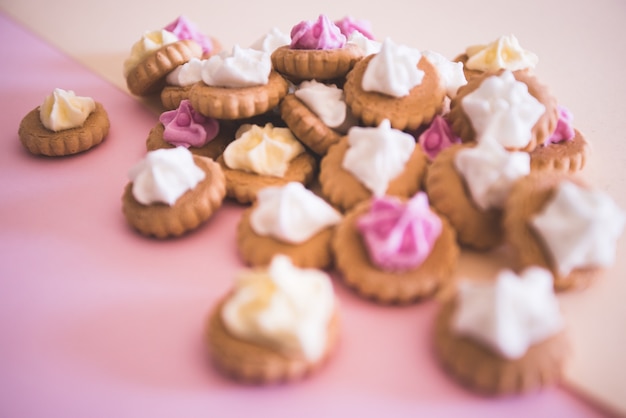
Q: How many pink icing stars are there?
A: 7